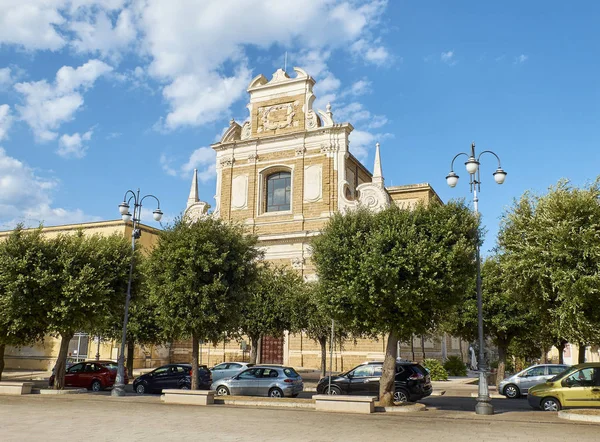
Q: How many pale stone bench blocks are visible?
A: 3